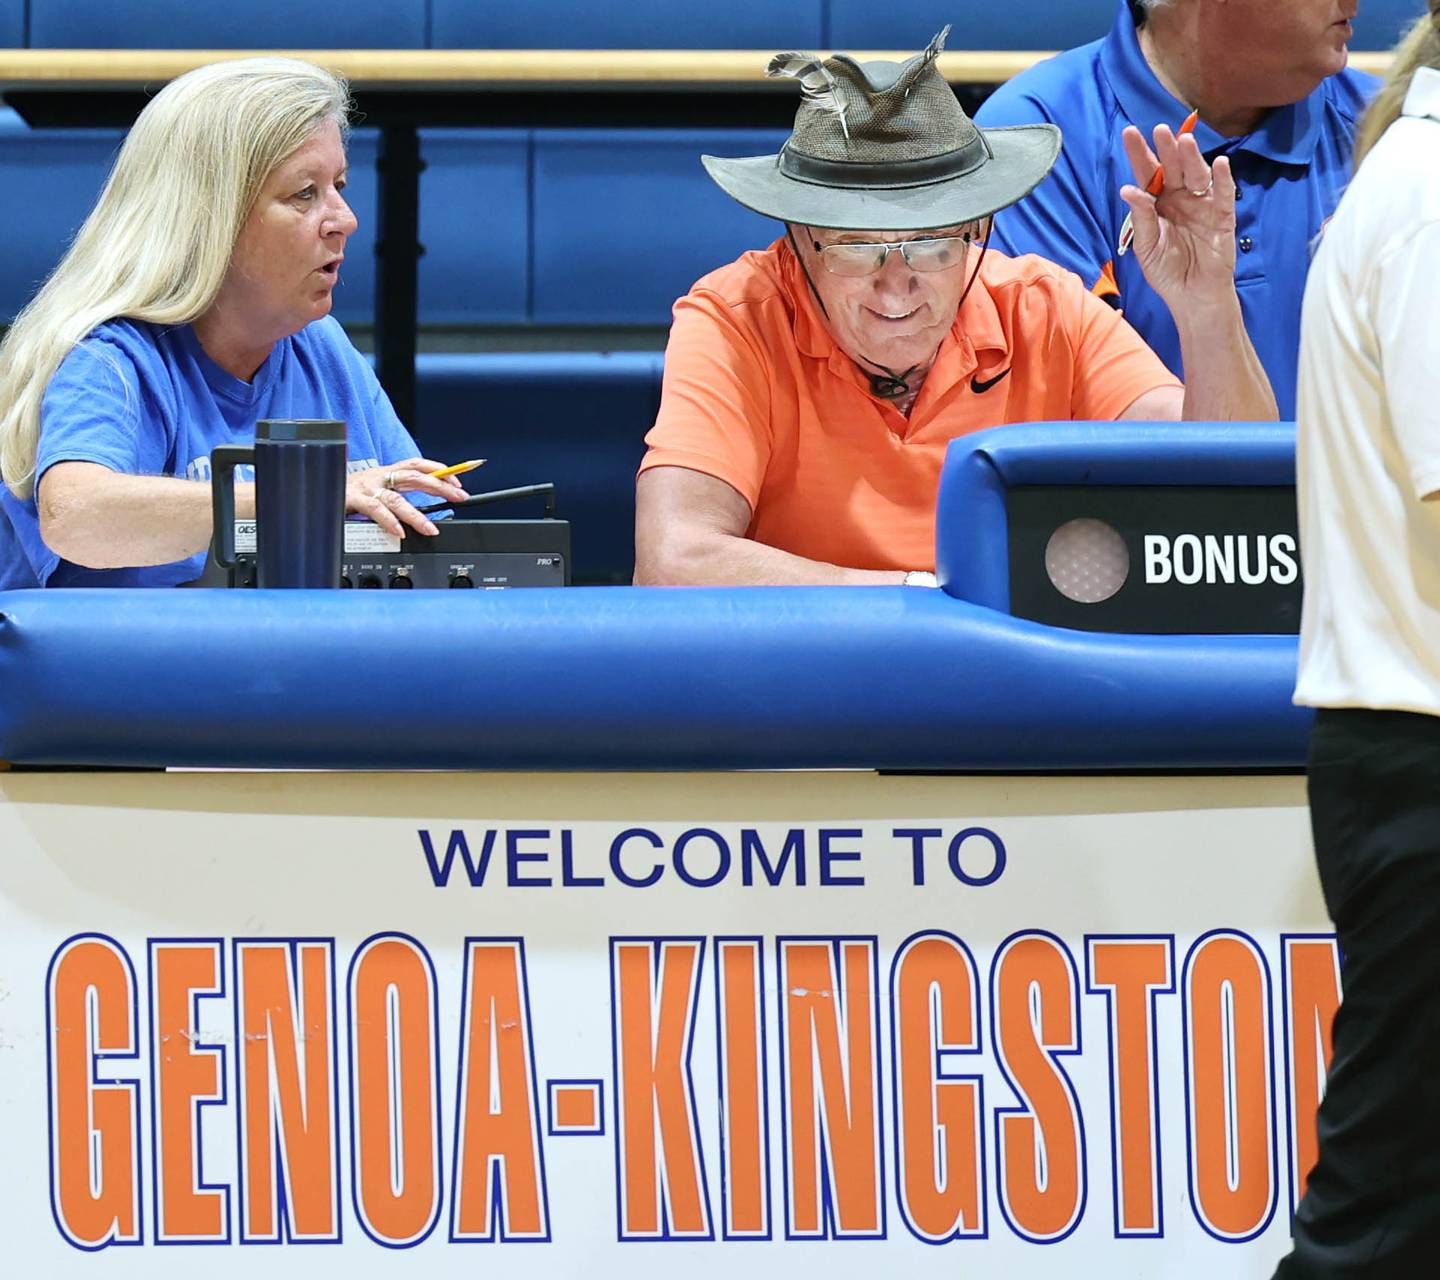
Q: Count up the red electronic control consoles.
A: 0